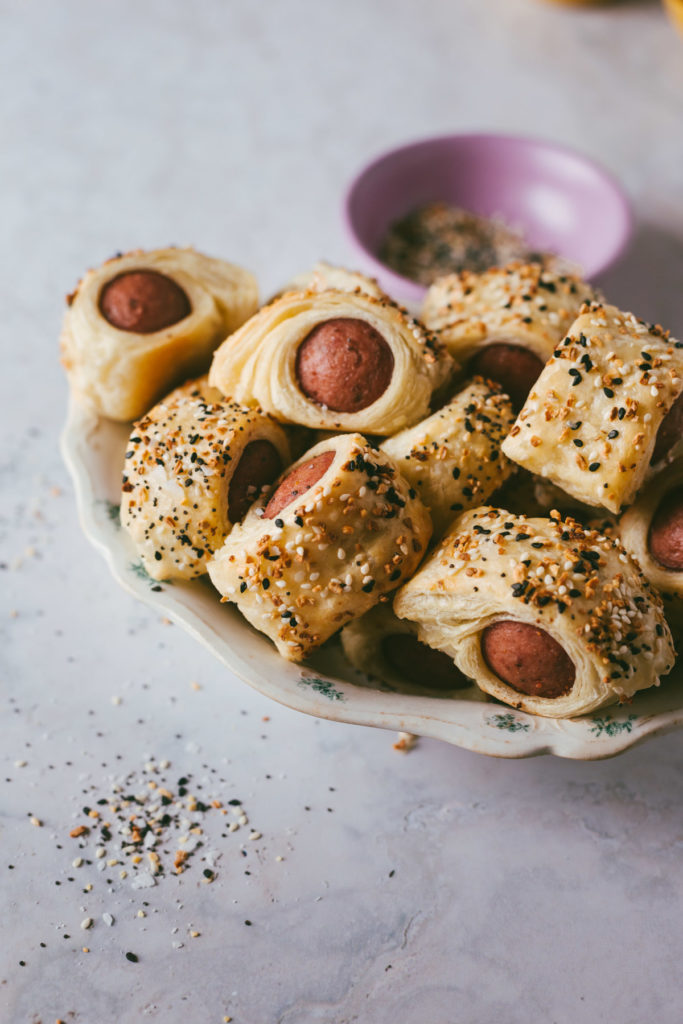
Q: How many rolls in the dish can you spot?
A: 11